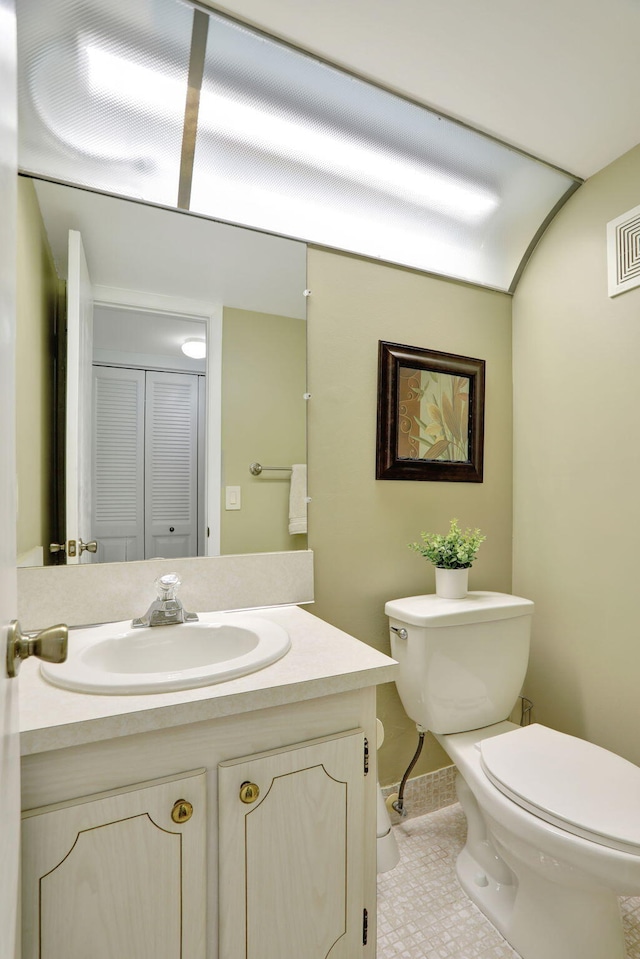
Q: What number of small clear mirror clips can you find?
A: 3